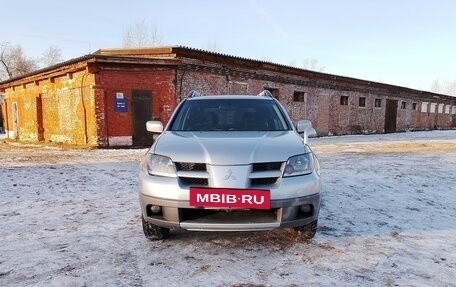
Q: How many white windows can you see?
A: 5